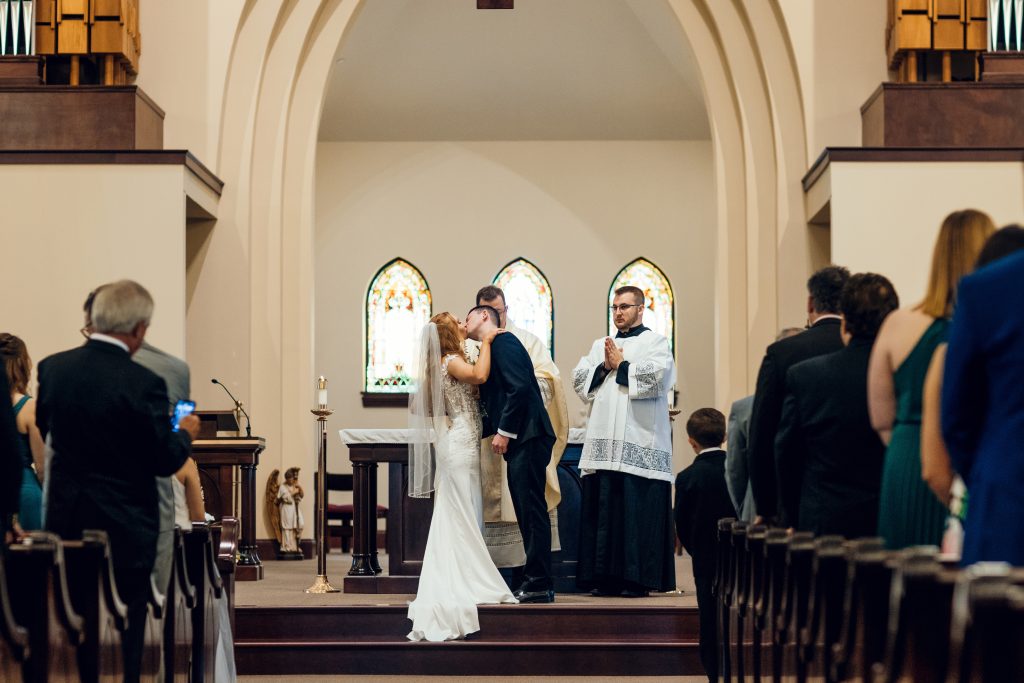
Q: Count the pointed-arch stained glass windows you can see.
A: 3